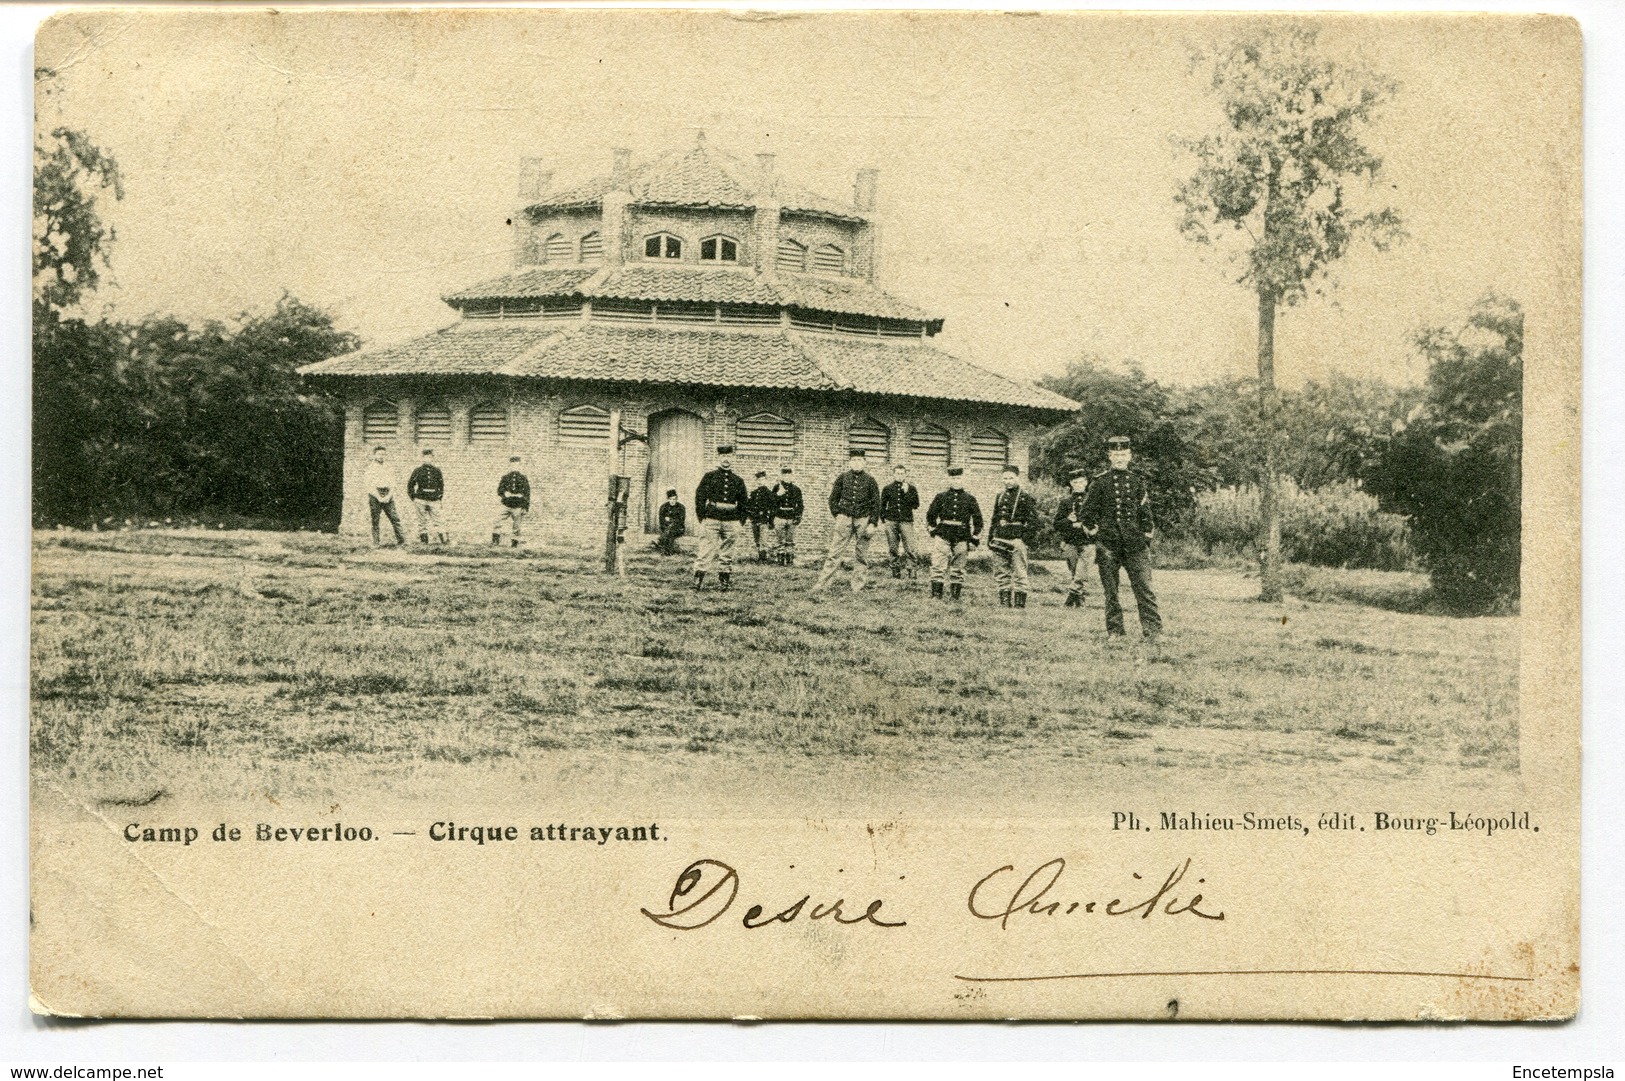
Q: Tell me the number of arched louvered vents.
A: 12